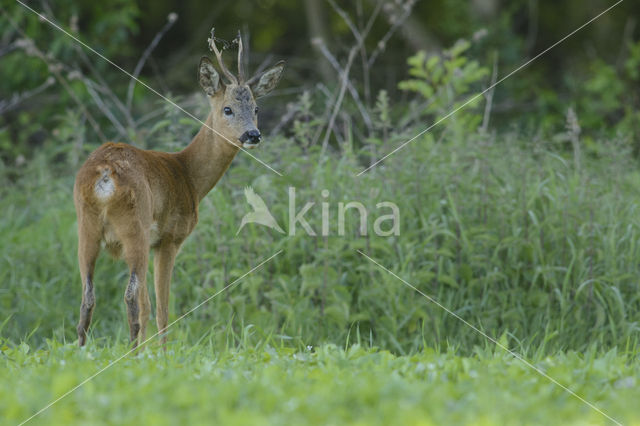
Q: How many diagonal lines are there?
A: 4